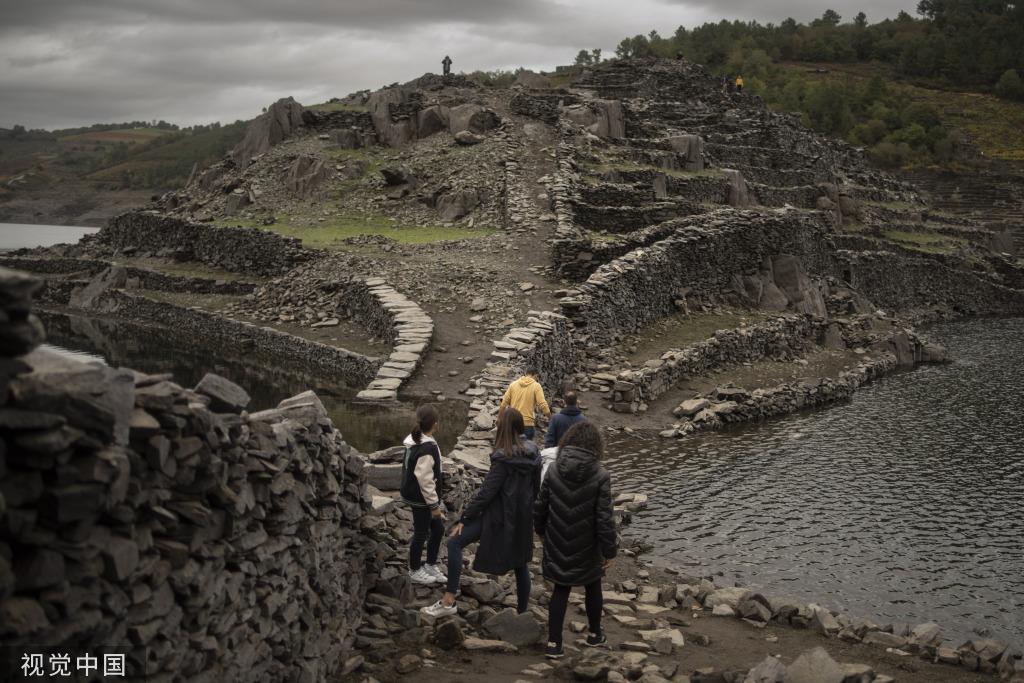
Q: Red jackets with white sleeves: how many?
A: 0